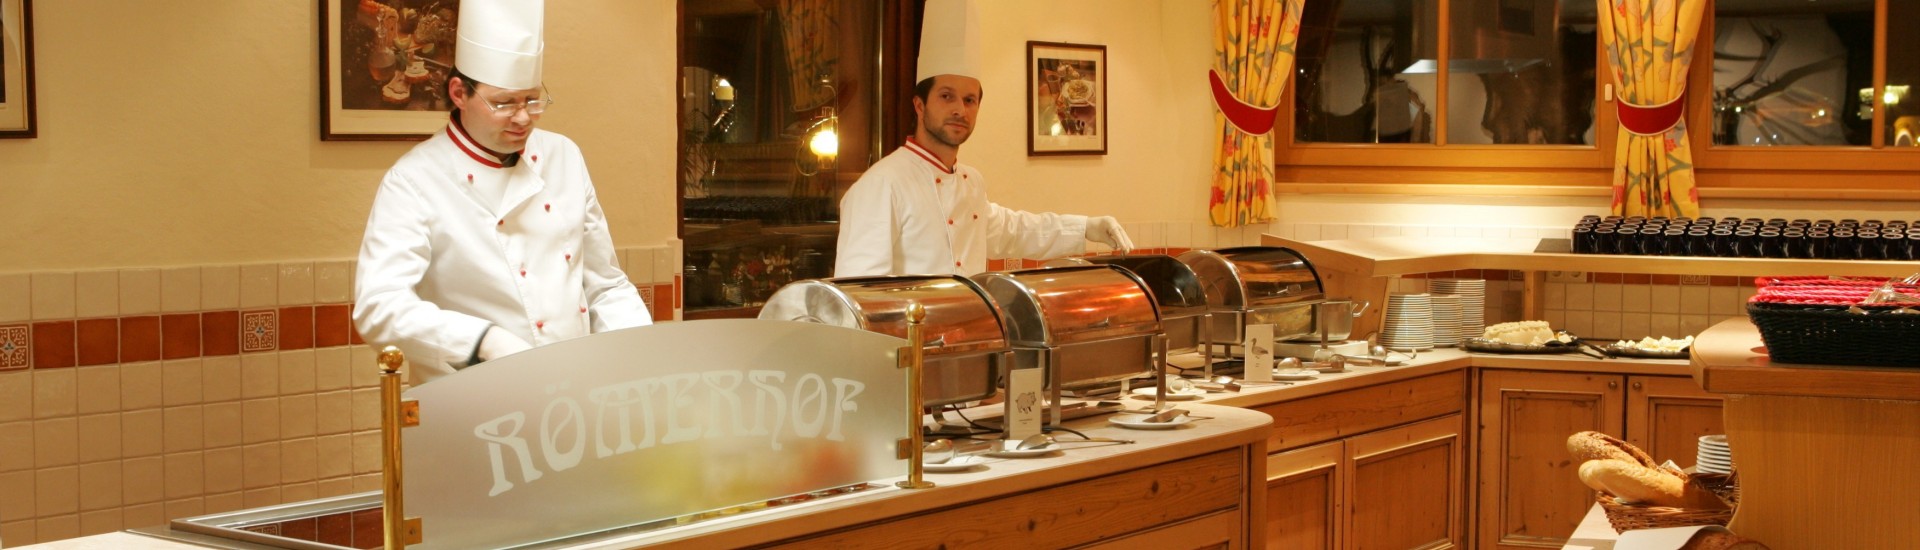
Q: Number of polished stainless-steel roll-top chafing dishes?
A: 4